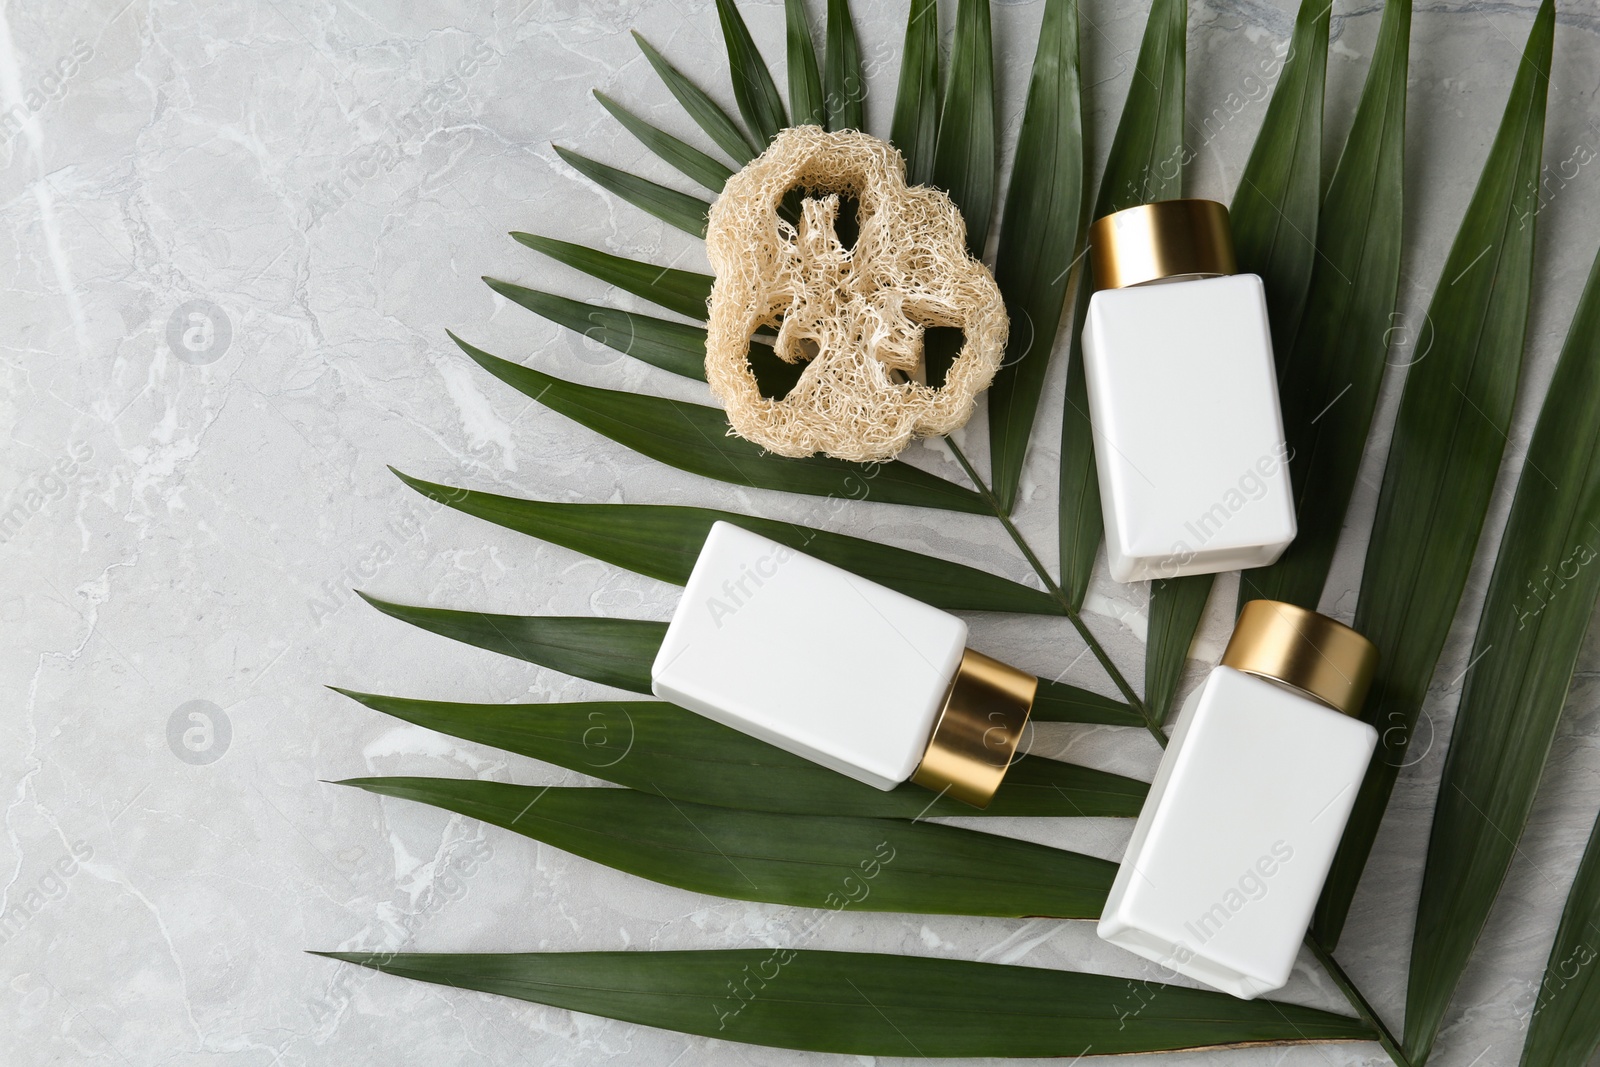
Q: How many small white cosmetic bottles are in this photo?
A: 3